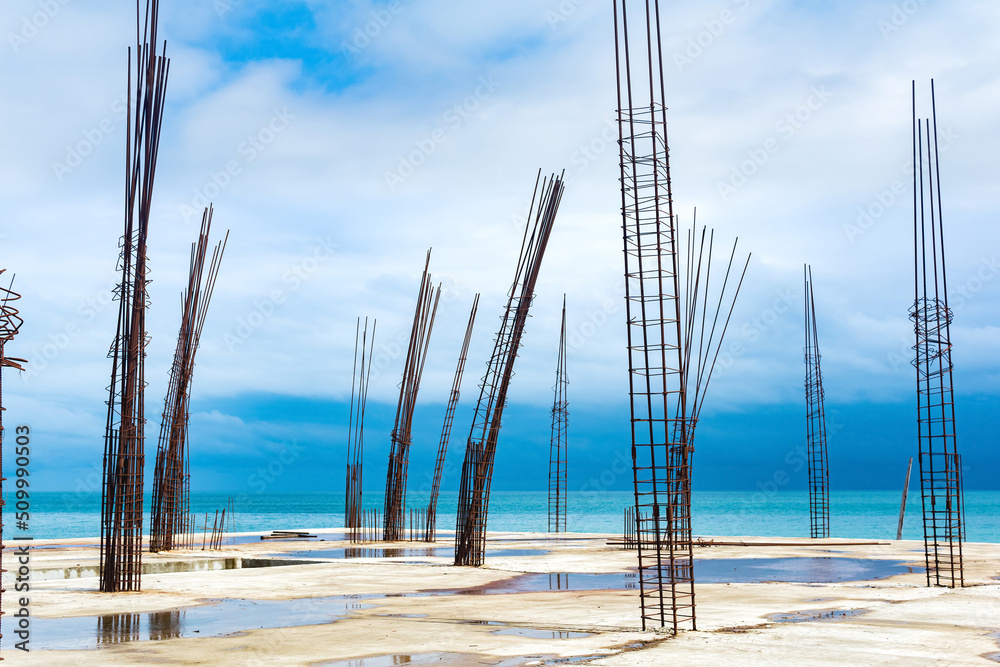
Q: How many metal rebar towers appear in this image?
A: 12